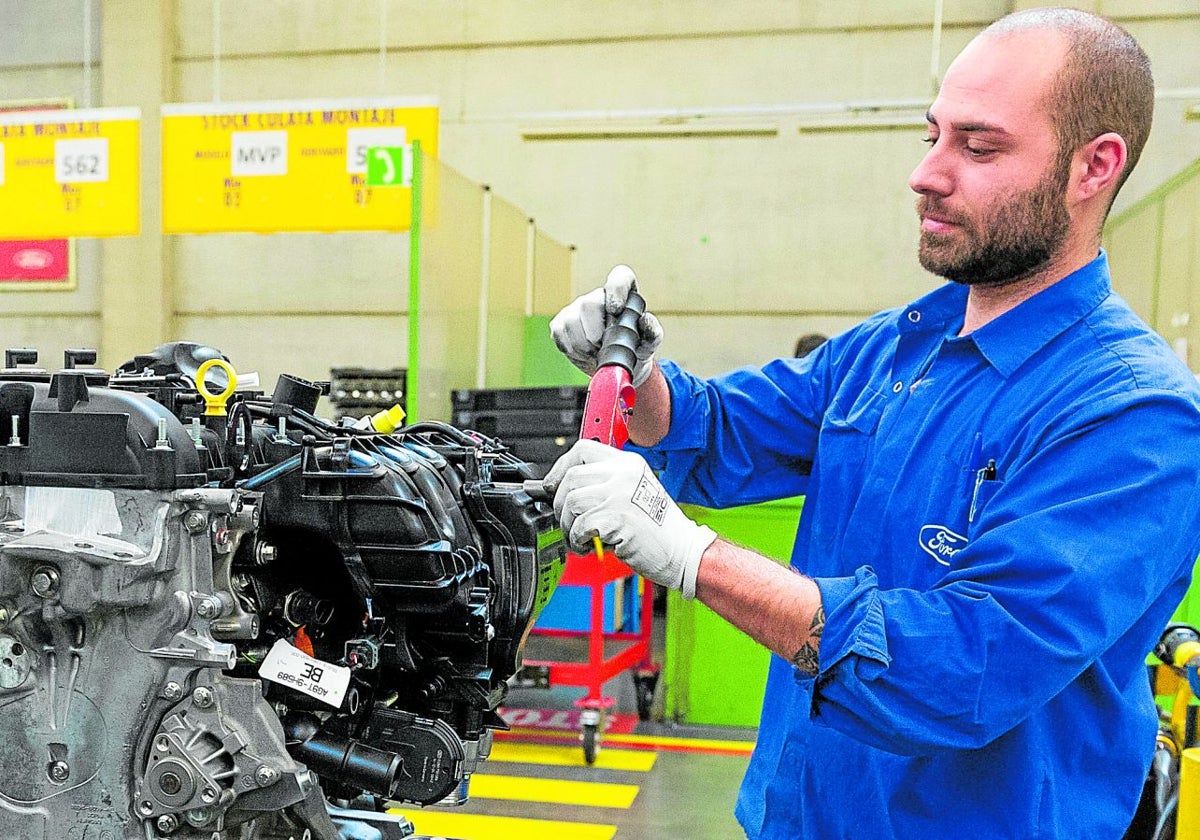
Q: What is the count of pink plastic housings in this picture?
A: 1